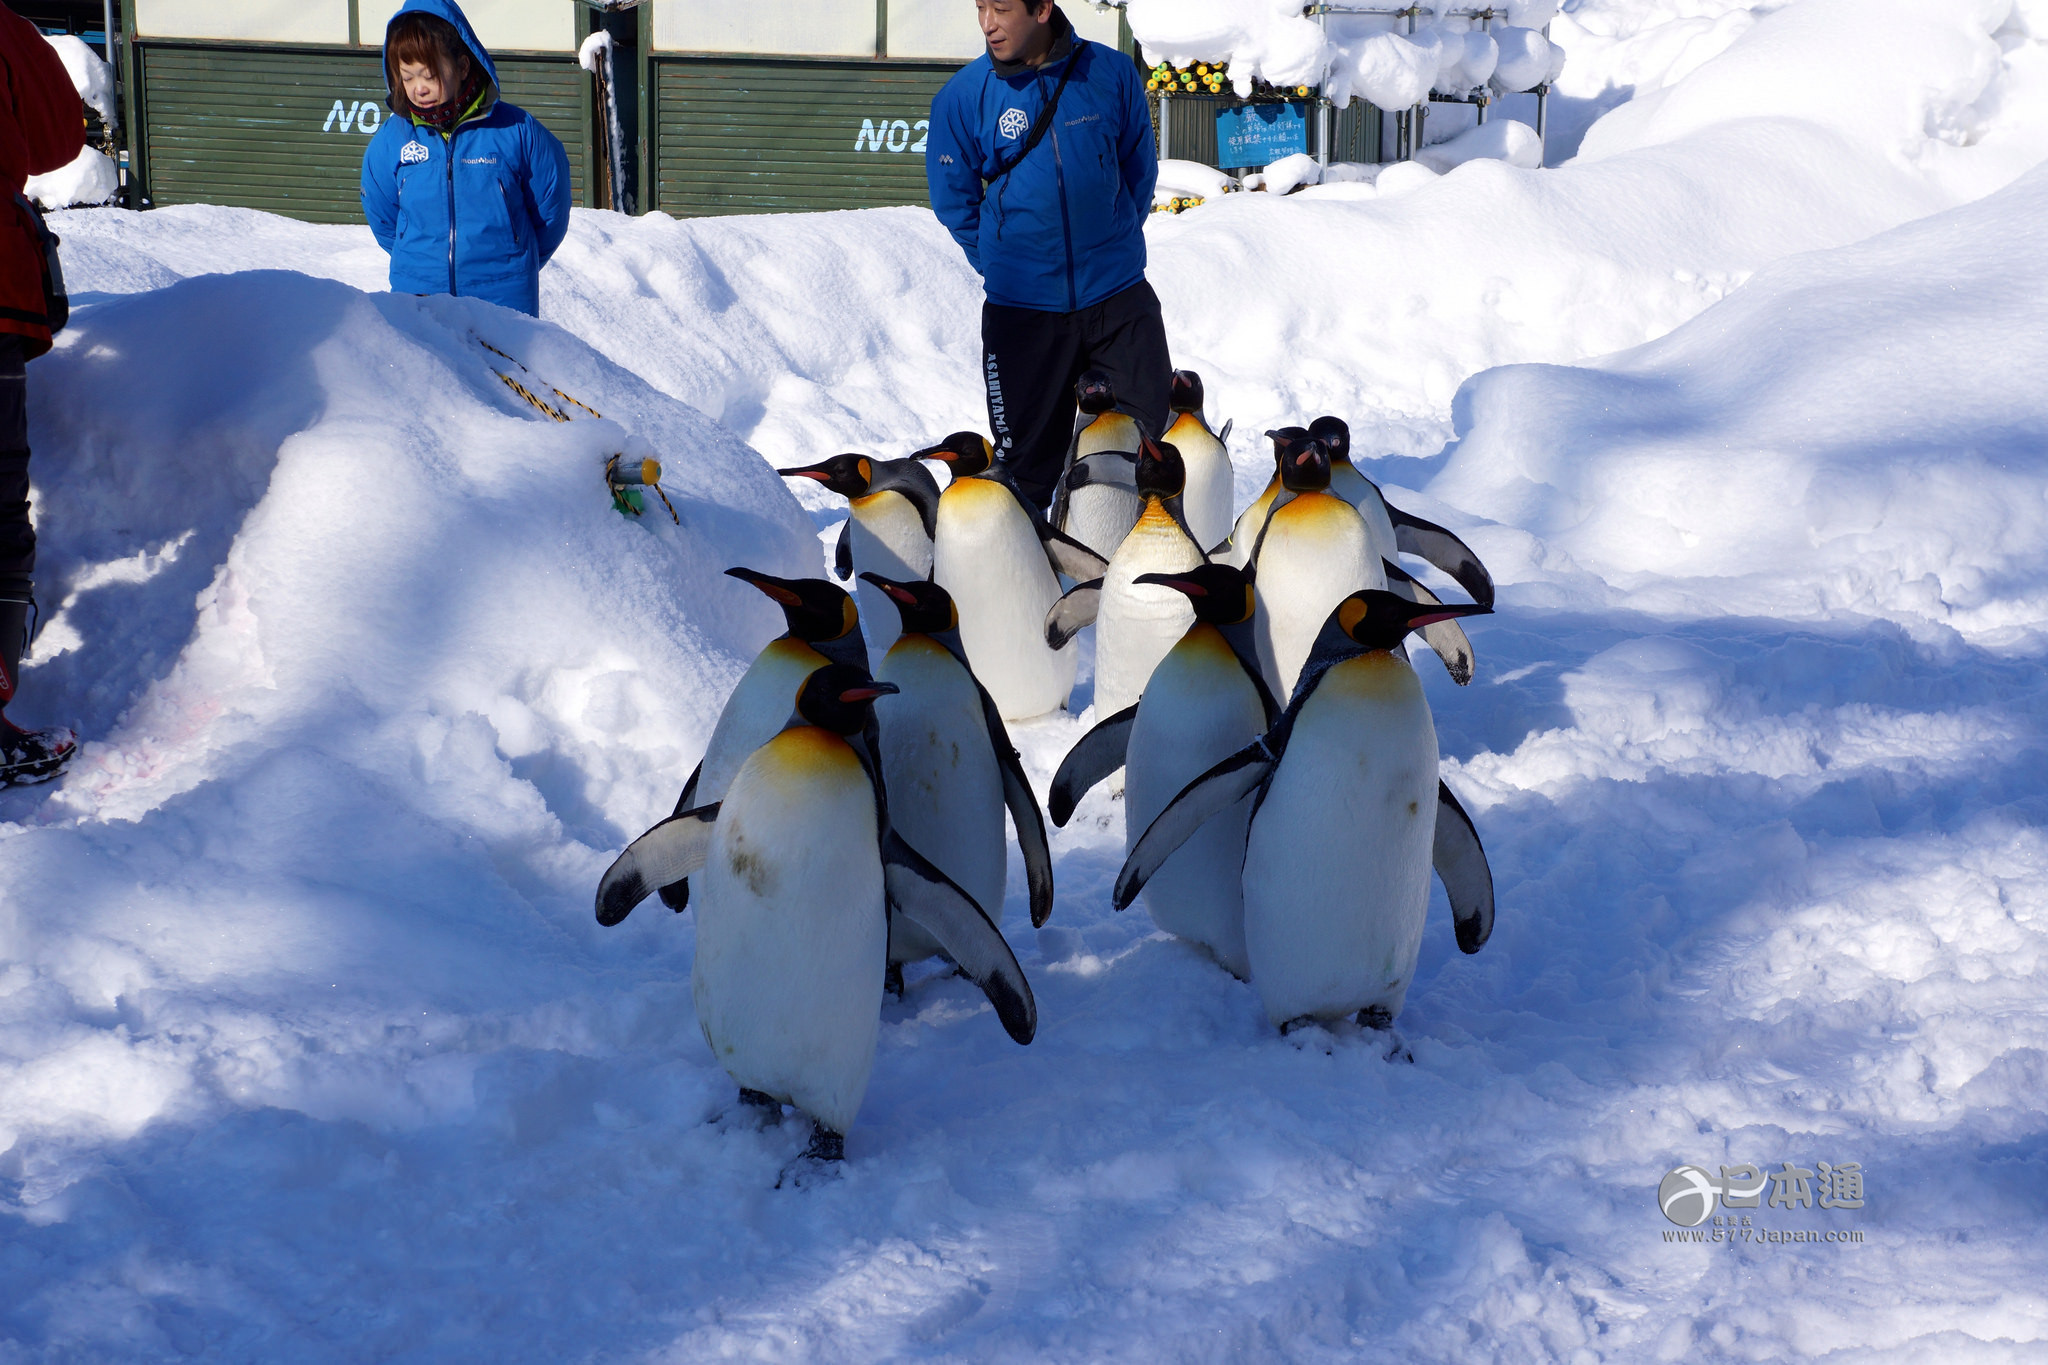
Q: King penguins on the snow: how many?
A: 13